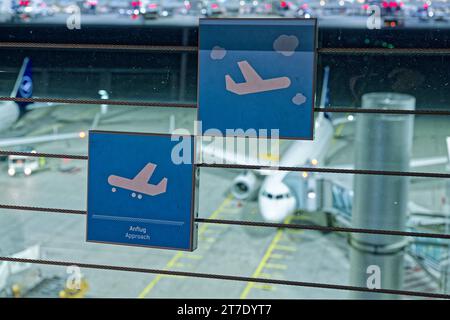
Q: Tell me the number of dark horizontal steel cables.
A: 5